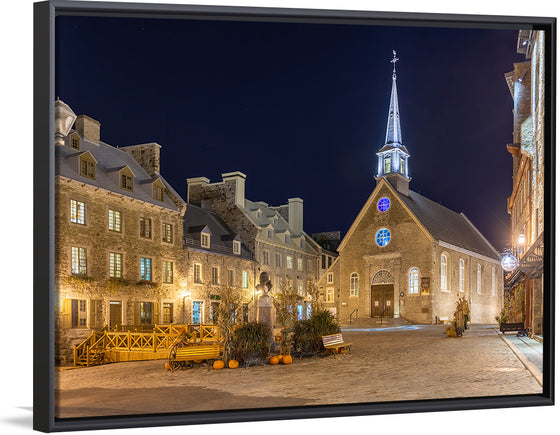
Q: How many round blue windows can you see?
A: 2